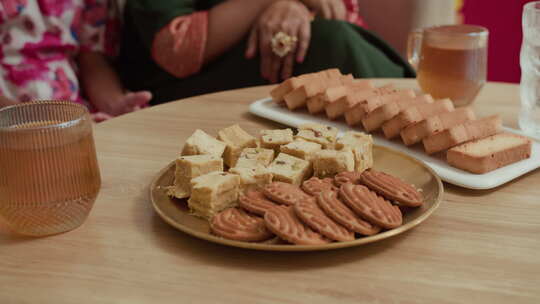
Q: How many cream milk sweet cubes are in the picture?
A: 12